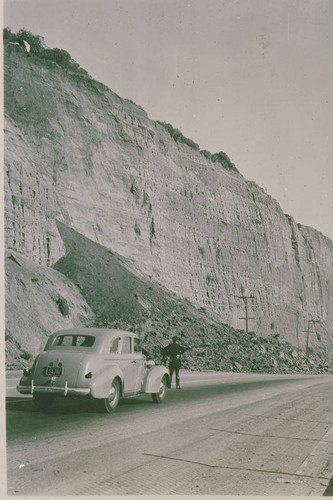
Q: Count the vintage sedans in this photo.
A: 1